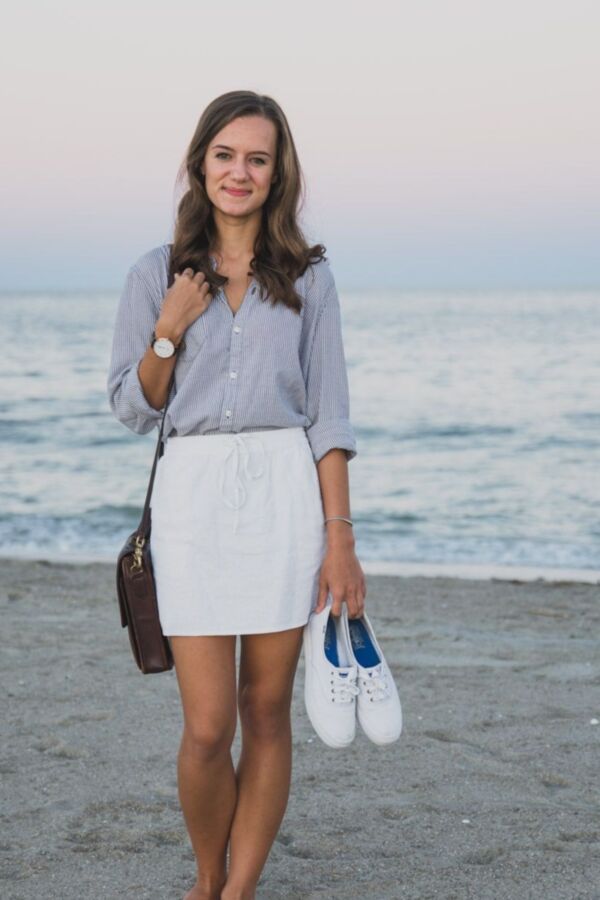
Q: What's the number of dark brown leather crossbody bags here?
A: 1